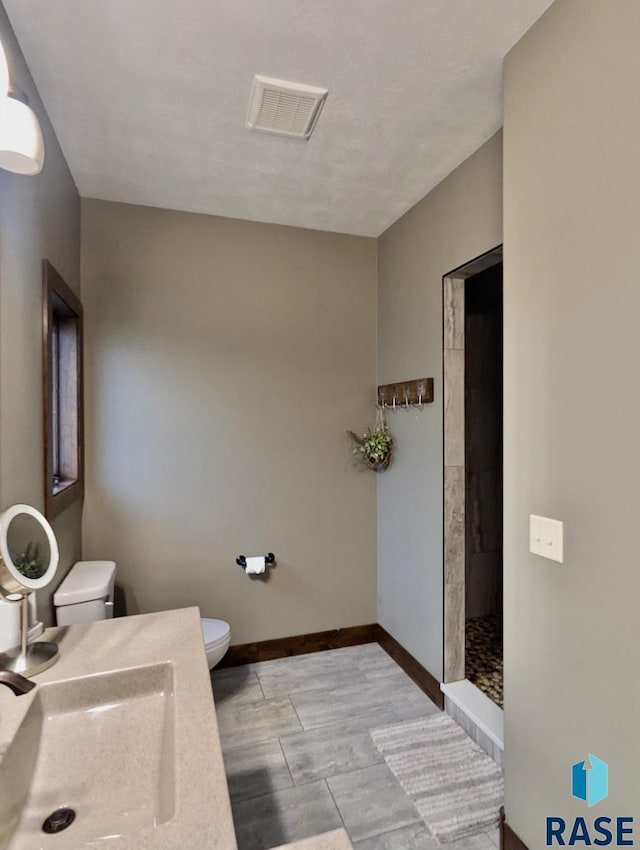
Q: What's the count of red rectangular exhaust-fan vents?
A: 0